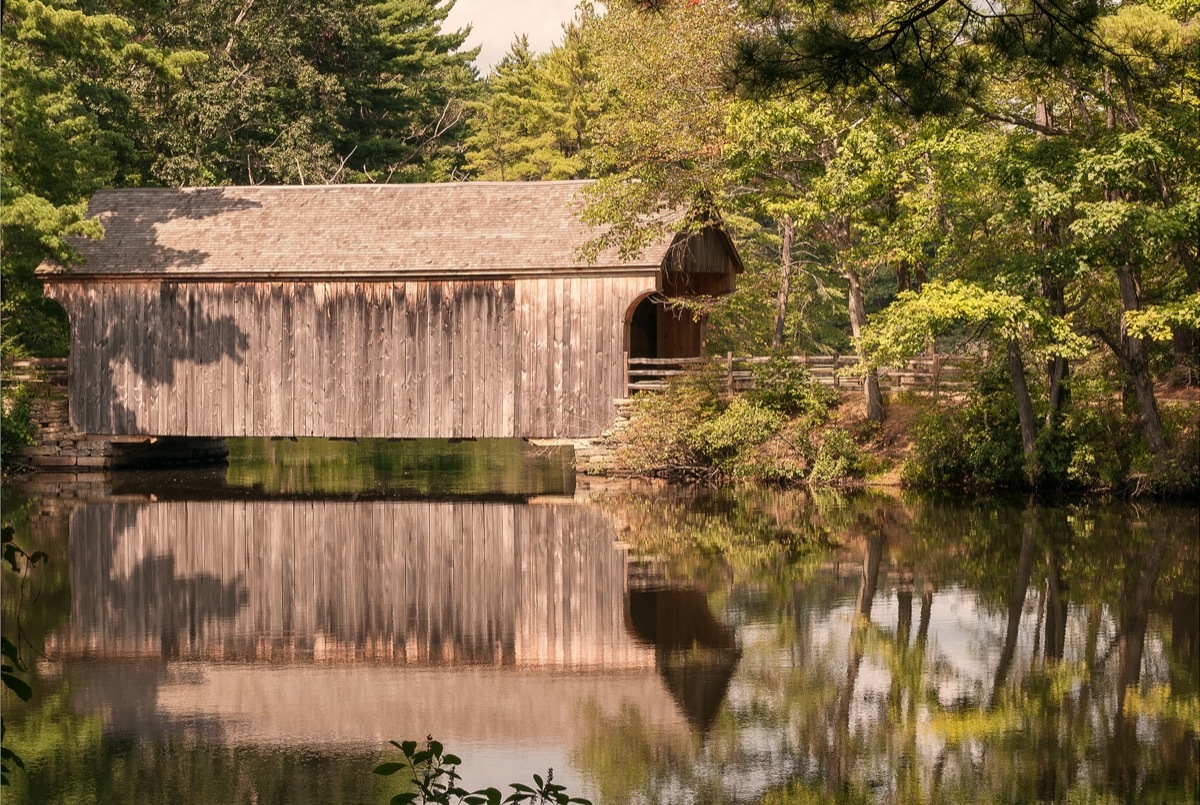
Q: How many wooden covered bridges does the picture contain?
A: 1